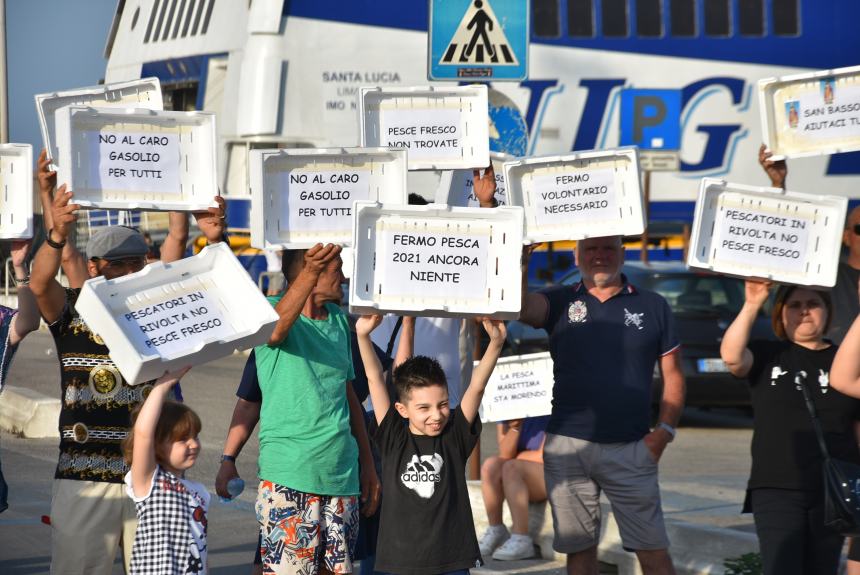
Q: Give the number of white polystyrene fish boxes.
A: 12